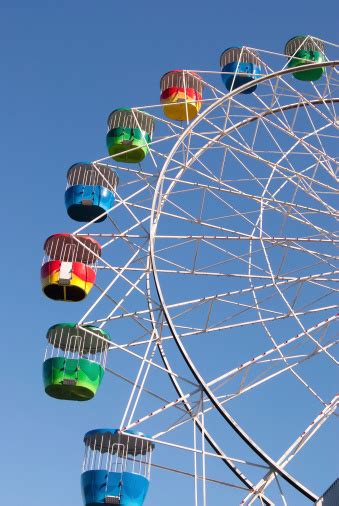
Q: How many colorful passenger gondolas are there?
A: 8